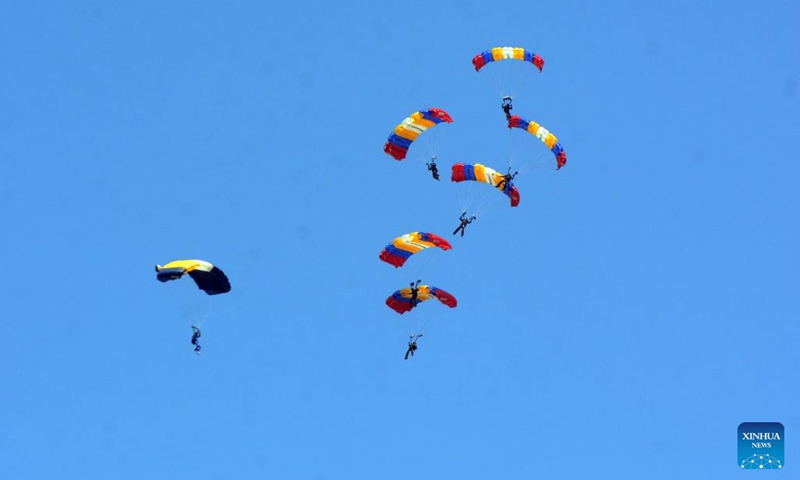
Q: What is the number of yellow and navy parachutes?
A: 1